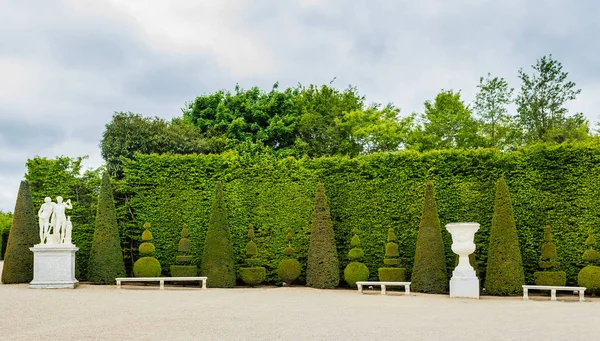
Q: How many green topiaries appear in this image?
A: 14